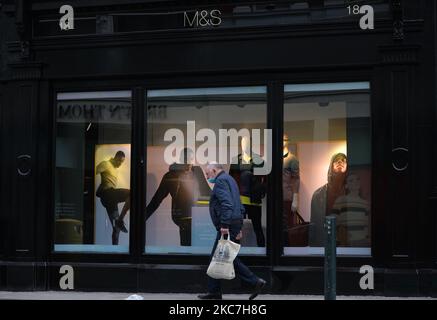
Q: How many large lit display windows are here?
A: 3